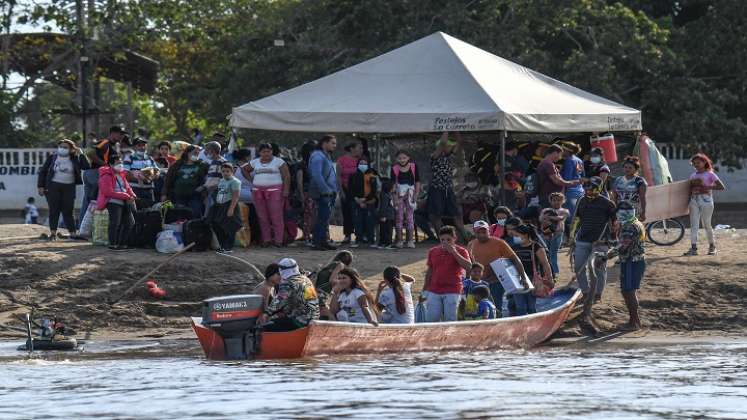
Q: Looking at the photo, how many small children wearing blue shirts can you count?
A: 2